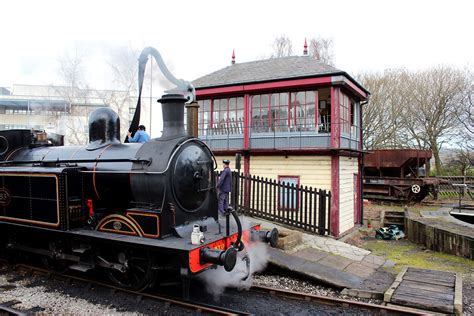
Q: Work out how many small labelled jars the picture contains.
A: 0